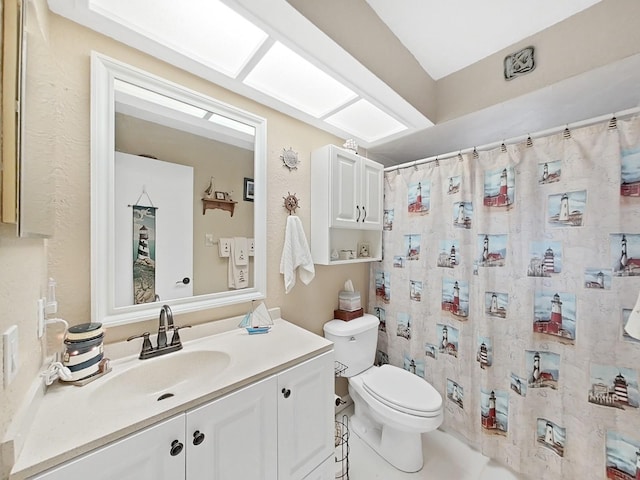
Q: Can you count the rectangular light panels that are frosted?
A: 3